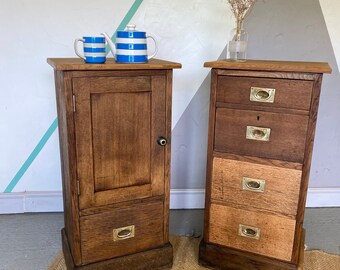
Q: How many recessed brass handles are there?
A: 5